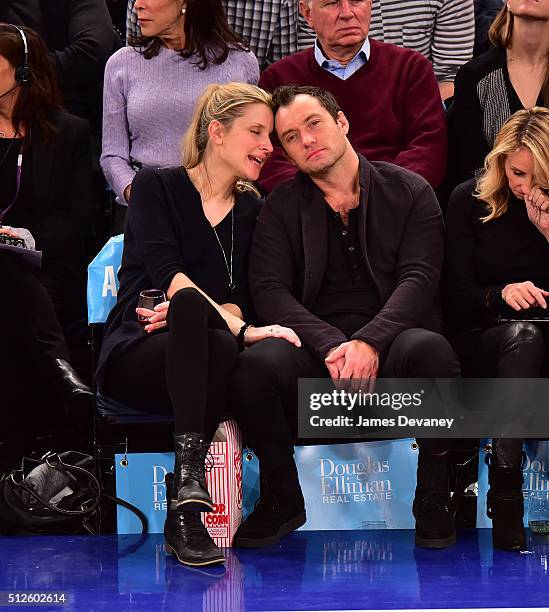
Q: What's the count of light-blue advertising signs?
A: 3